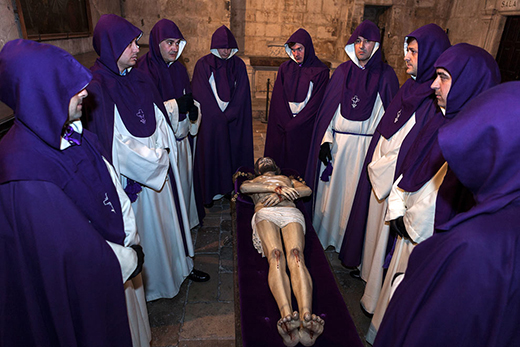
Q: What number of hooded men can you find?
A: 9